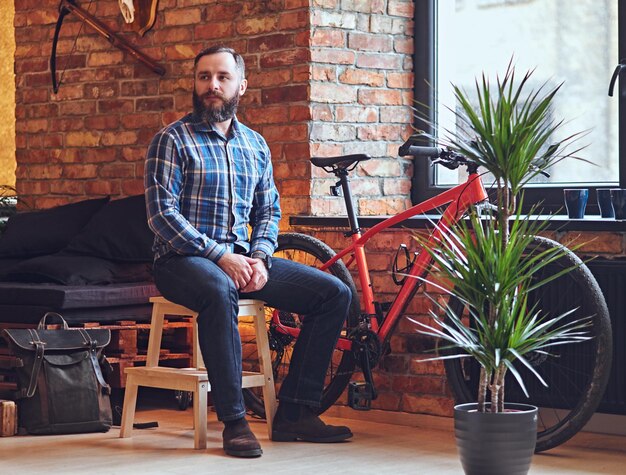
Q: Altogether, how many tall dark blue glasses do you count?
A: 3